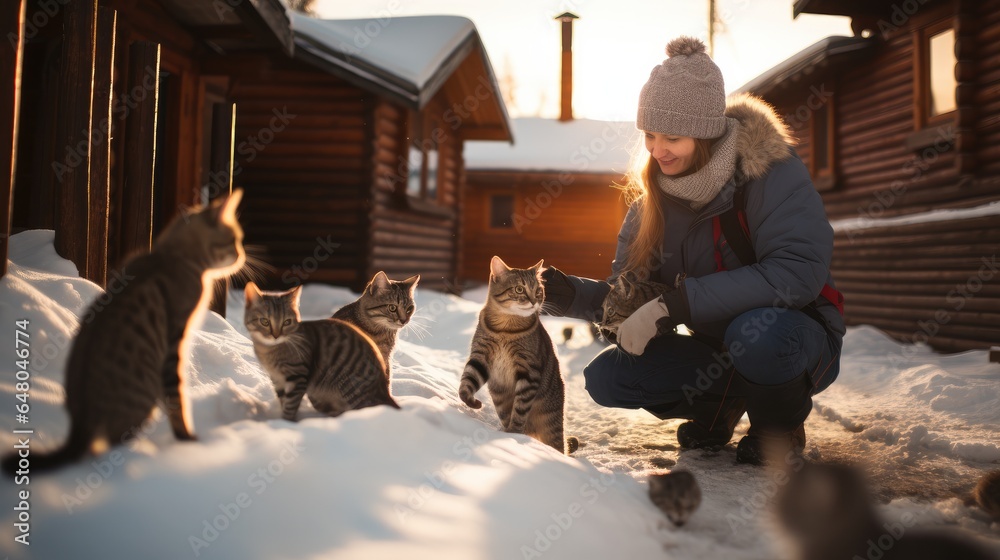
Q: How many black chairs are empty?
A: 0